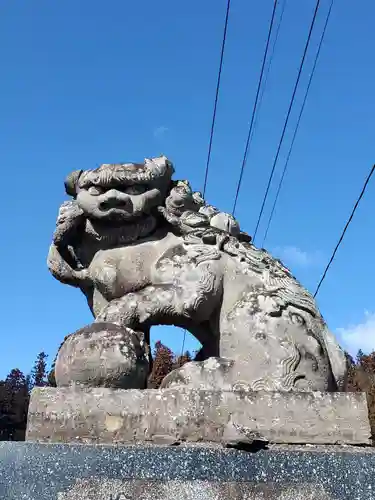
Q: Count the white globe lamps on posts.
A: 0